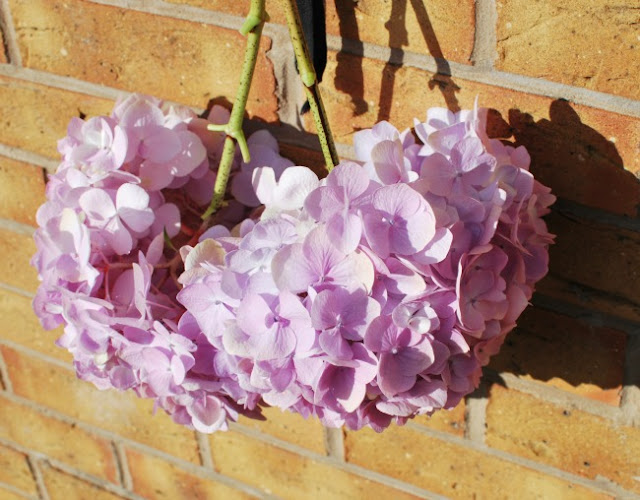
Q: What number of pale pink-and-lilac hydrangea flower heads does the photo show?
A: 2